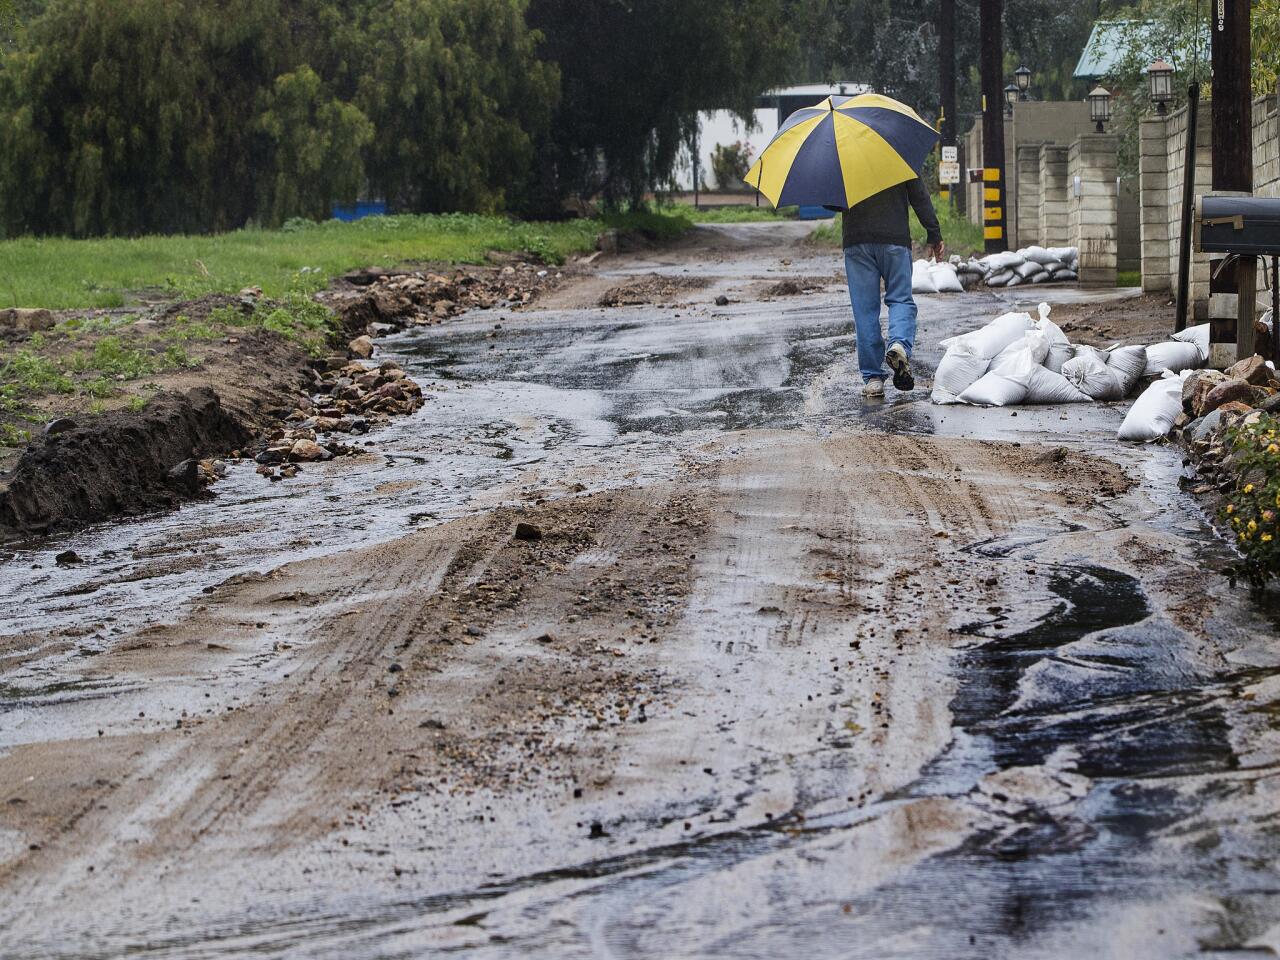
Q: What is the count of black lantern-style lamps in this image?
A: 4